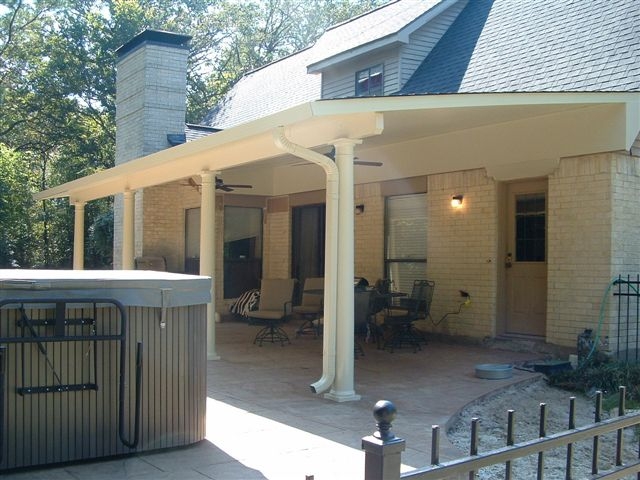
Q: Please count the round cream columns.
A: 4